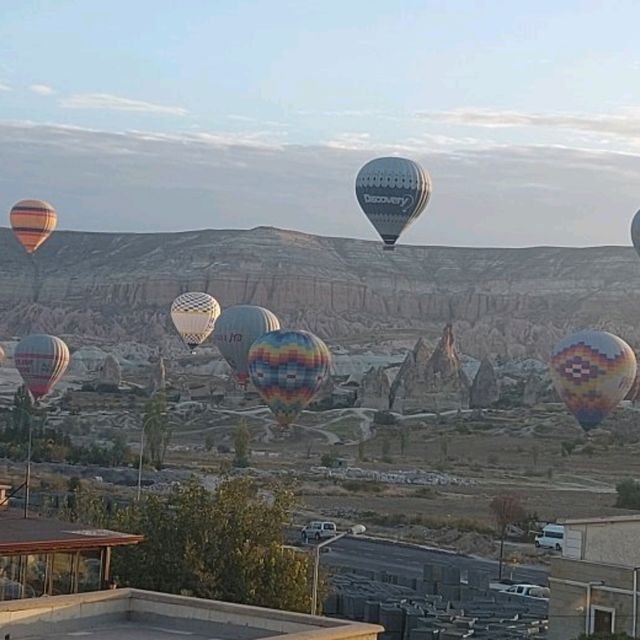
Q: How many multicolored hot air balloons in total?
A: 2